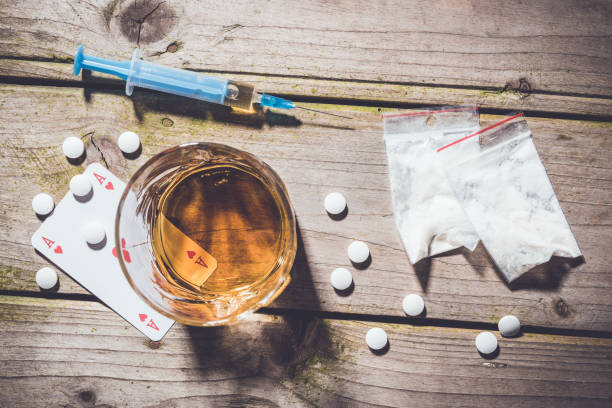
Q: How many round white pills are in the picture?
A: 13